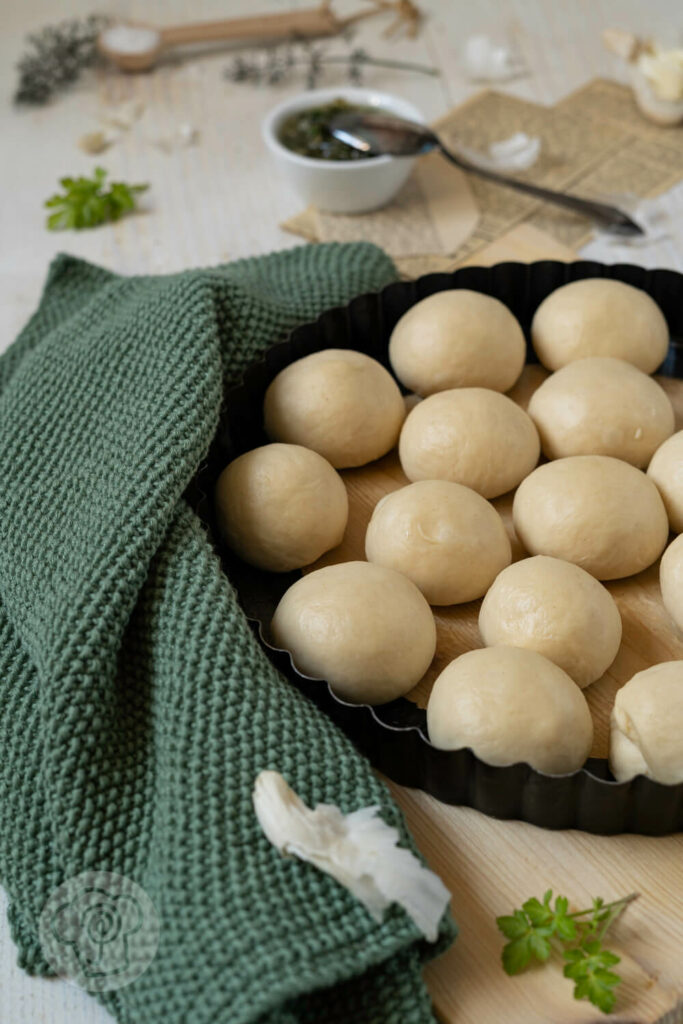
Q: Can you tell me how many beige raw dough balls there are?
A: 14